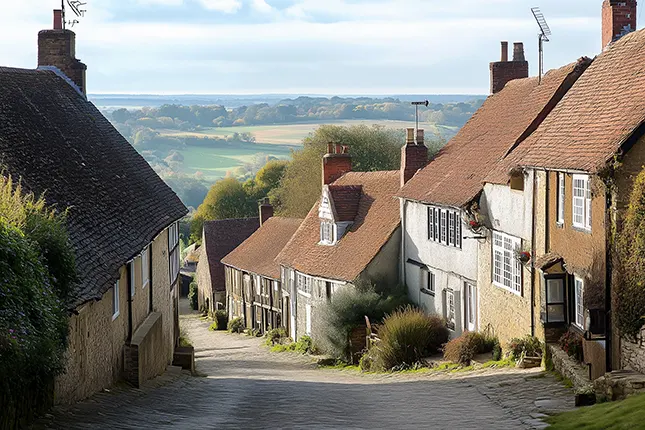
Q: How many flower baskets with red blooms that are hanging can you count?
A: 2